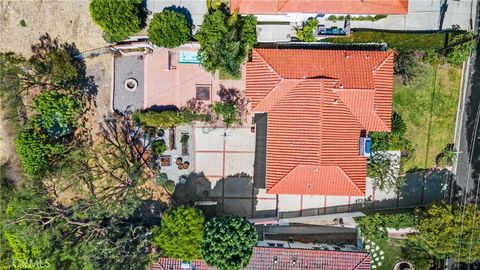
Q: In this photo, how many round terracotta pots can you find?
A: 3